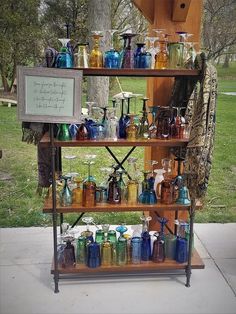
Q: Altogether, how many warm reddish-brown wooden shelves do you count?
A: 4